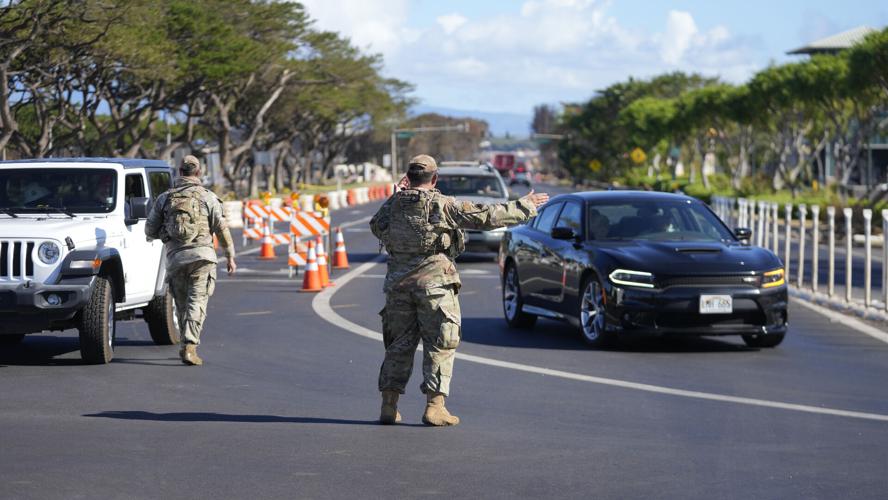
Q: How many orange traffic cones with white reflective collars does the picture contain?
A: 4